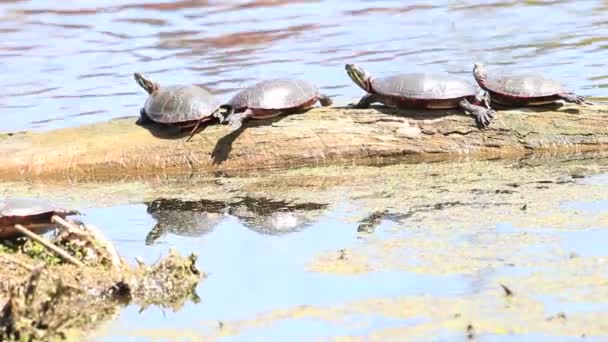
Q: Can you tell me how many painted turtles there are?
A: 5